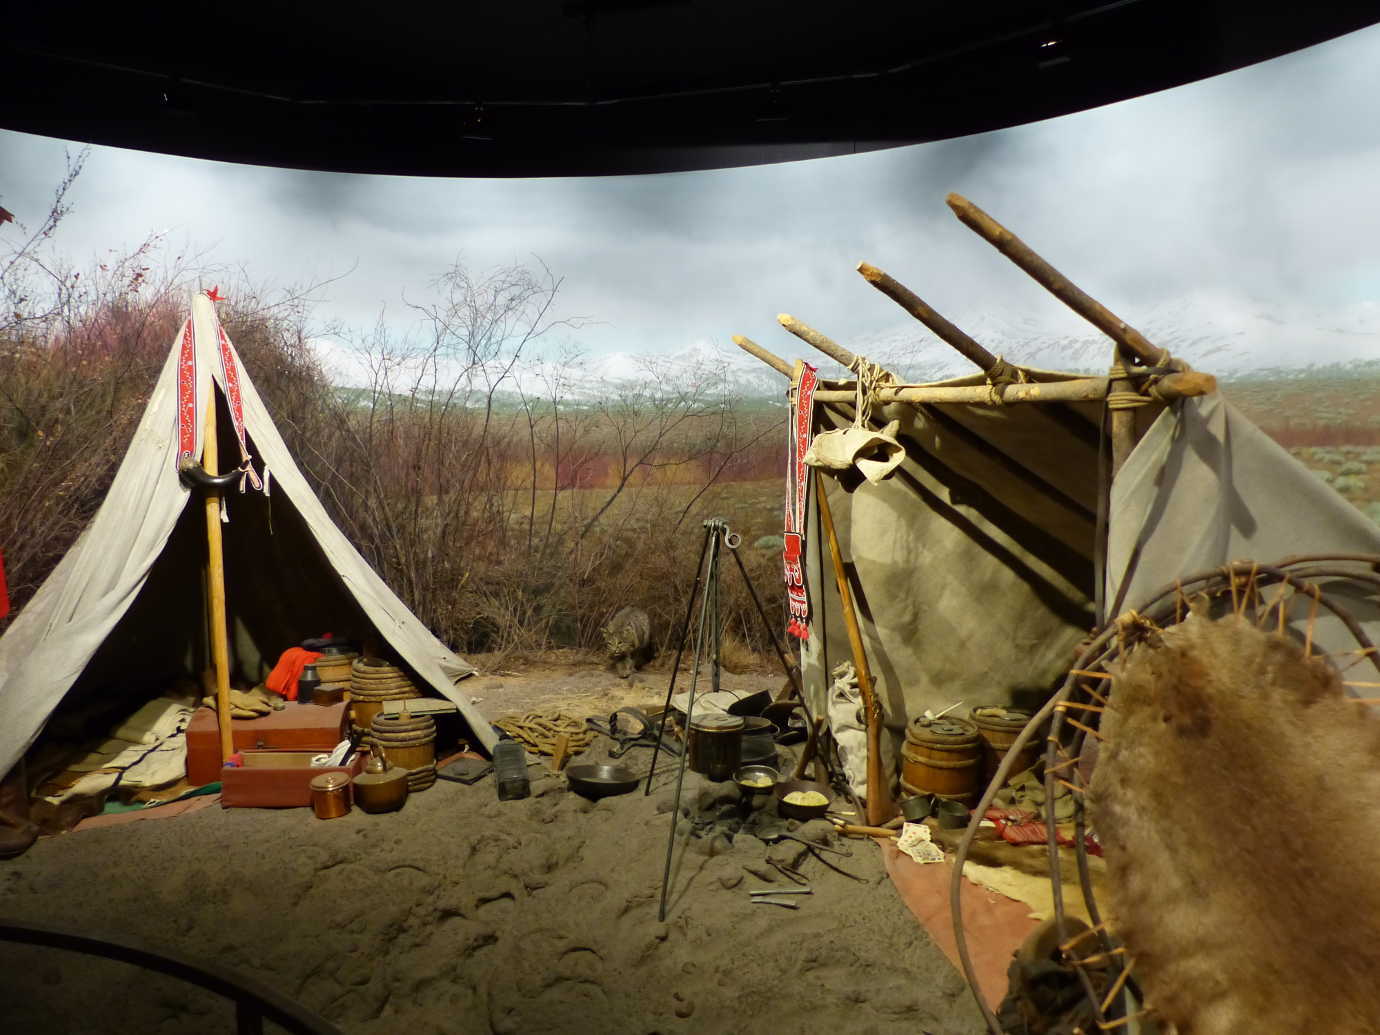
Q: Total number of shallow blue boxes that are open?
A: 0